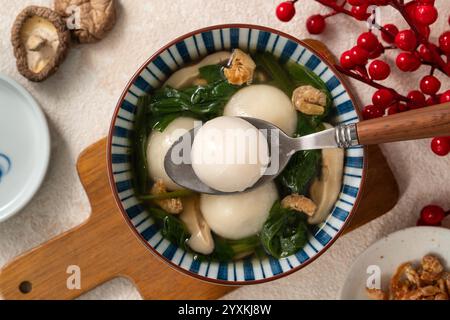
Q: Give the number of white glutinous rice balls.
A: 4